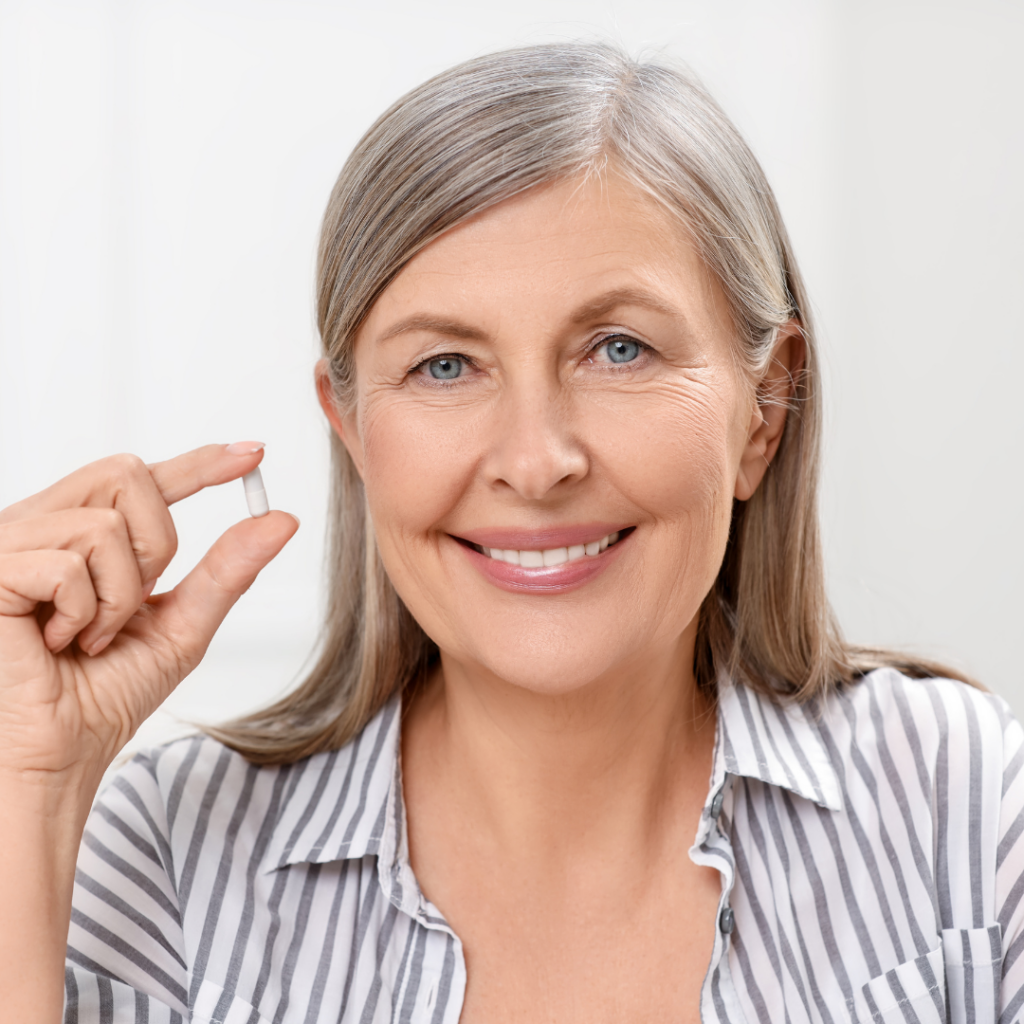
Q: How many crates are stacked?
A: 0